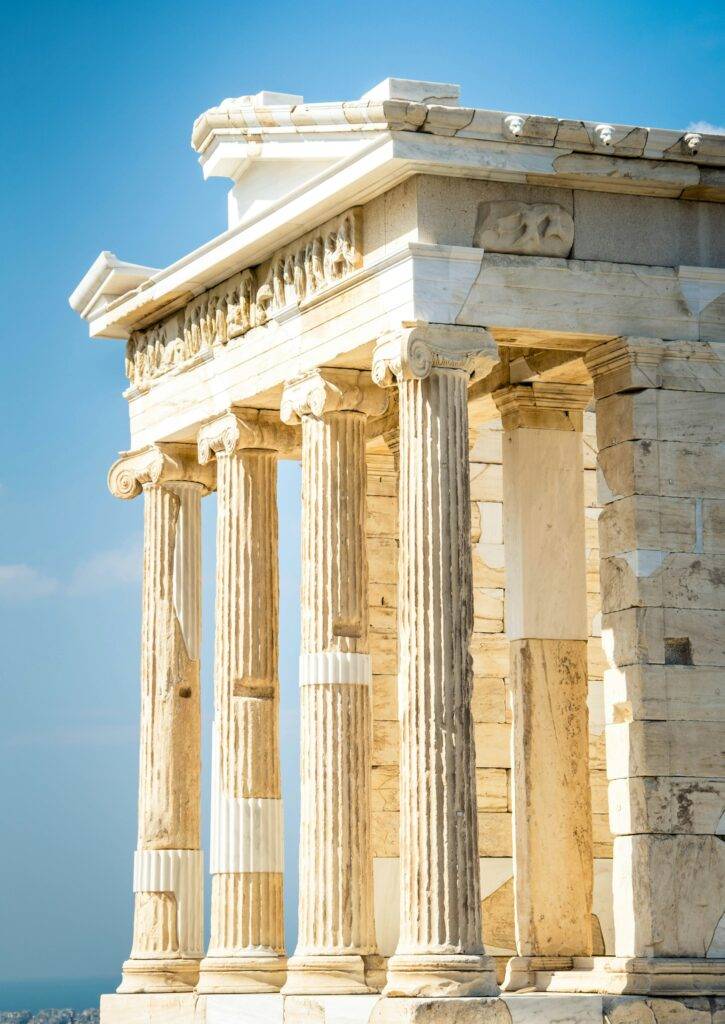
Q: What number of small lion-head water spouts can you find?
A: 3